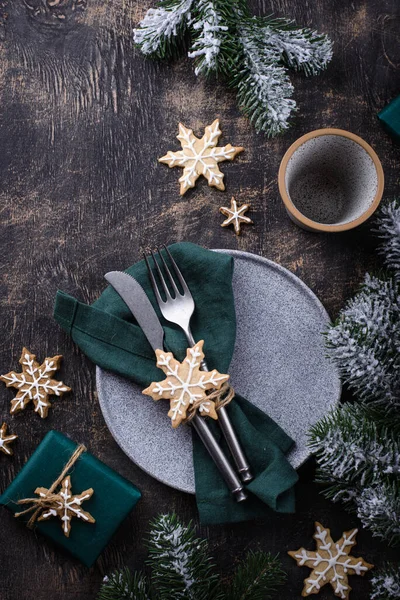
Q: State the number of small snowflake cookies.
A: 2